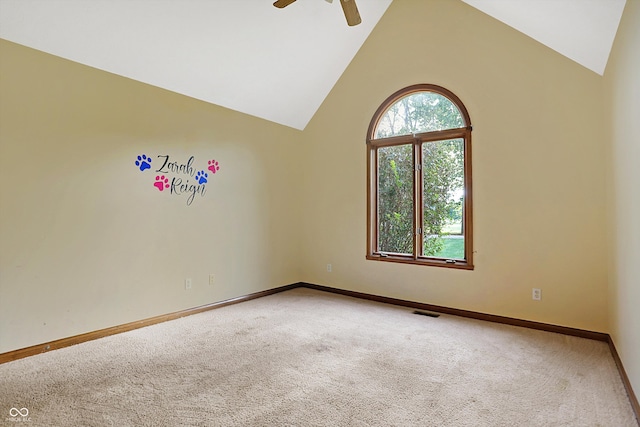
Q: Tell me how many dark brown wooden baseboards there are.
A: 3